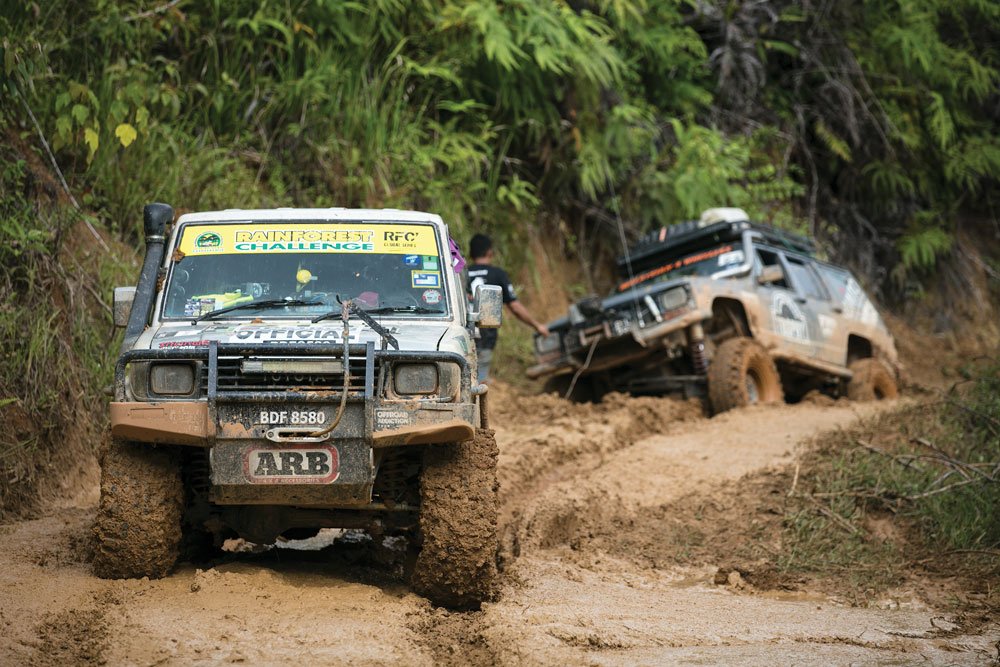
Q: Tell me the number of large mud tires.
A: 4